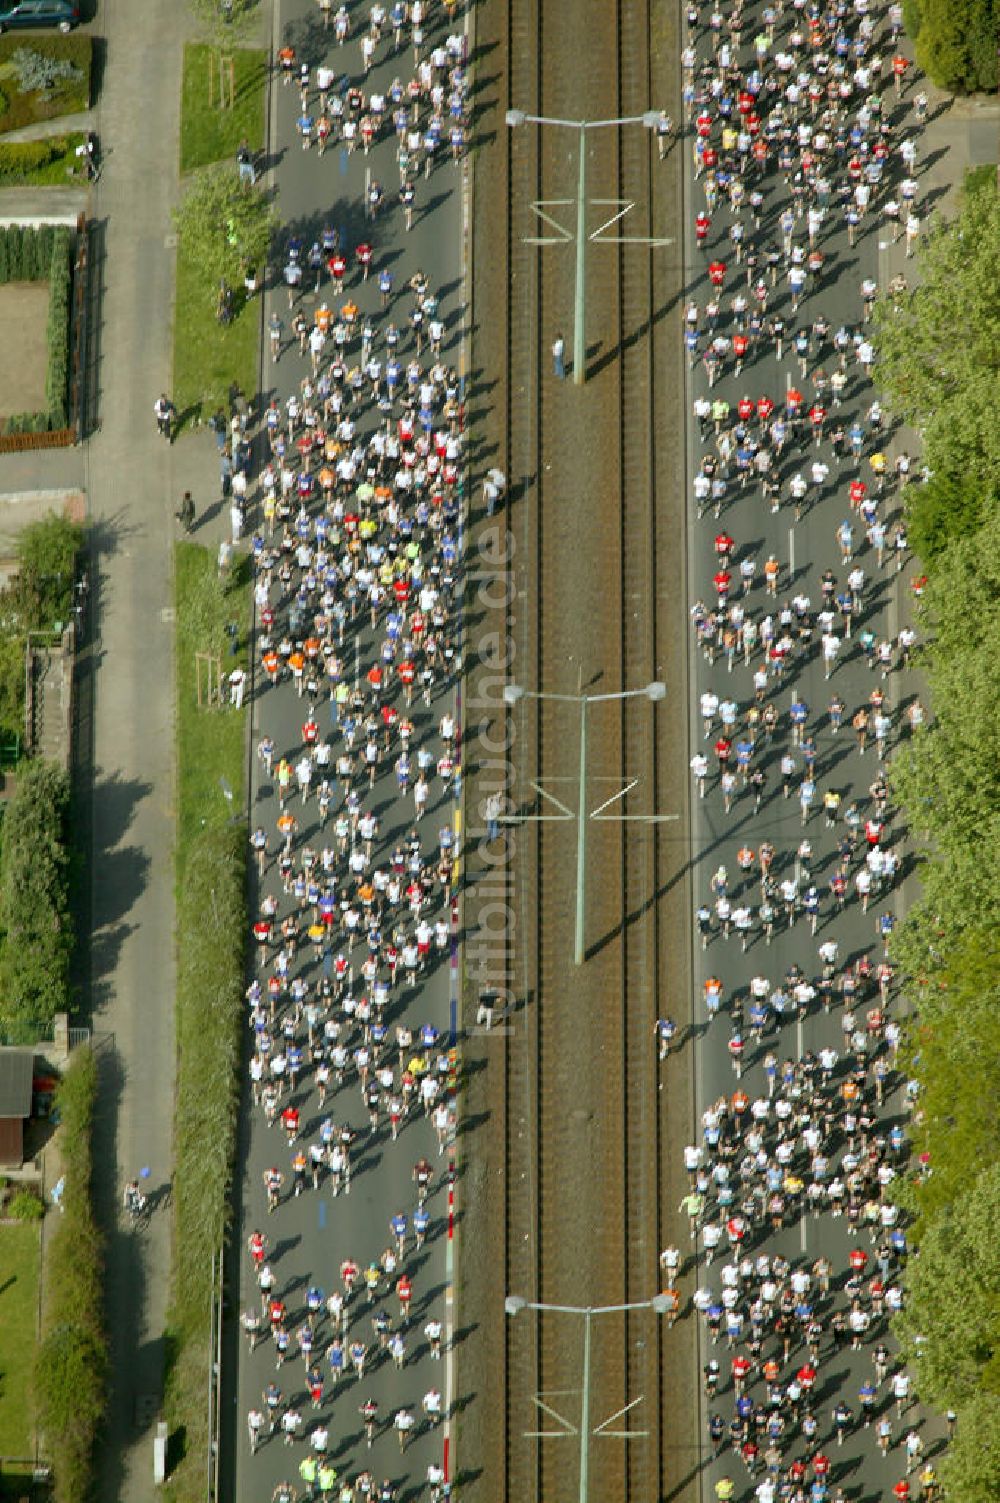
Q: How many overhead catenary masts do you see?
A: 3